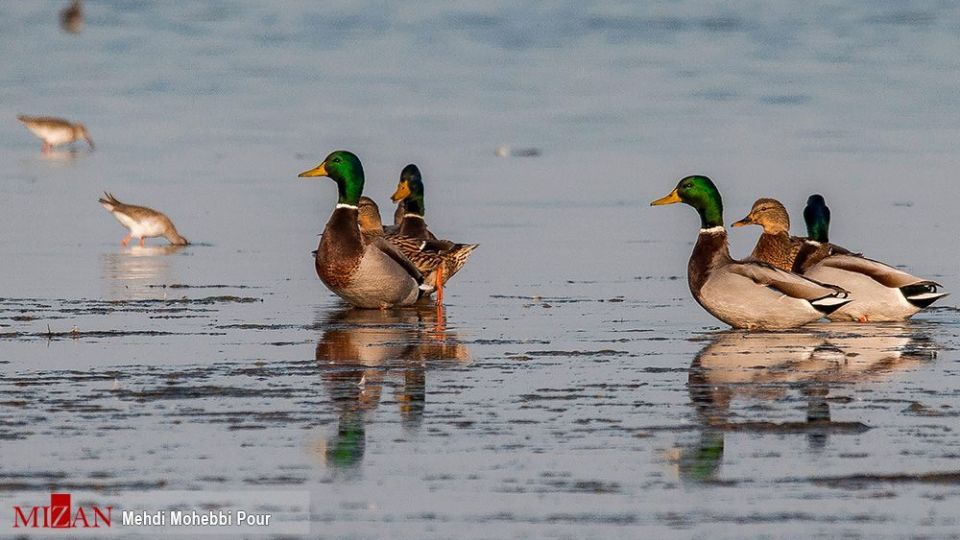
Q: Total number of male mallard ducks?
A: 4